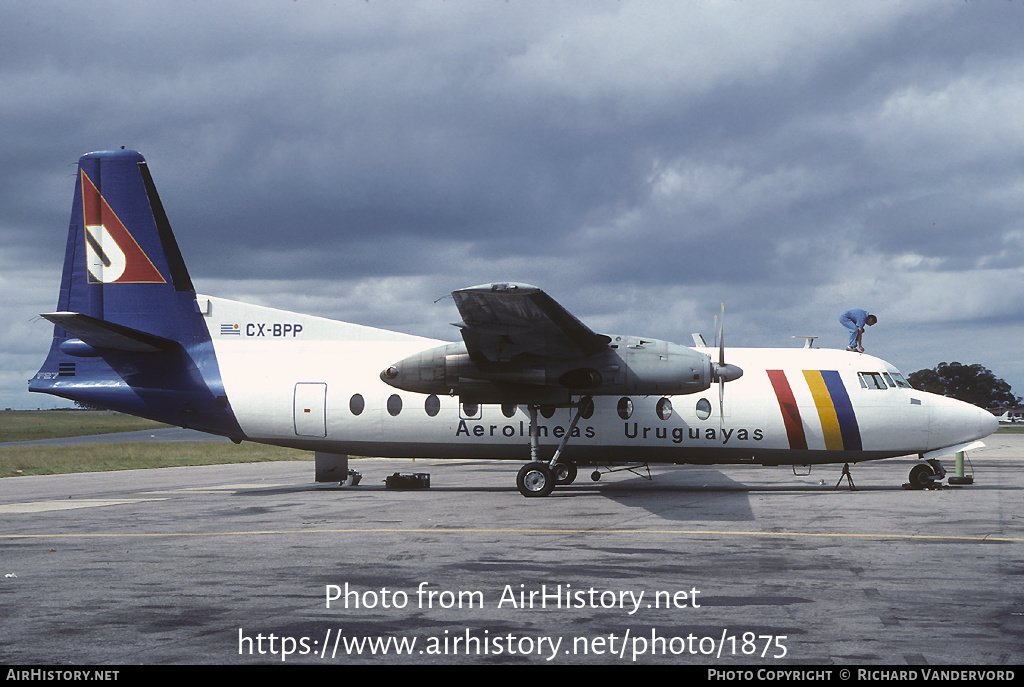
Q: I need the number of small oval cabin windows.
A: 10